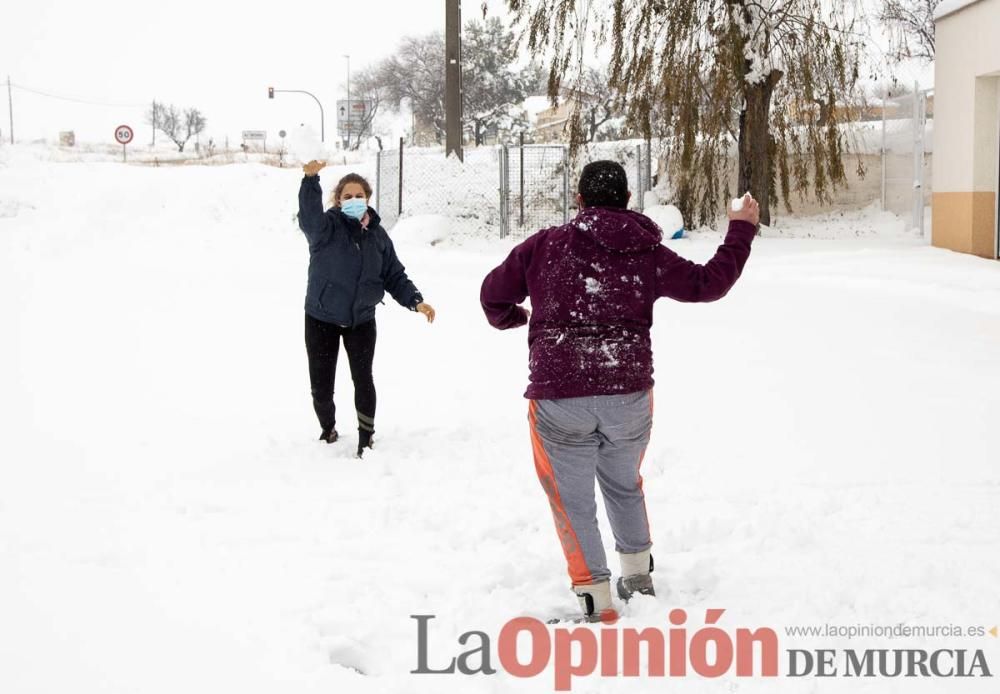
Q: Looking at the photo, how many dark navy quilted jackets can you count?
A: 1